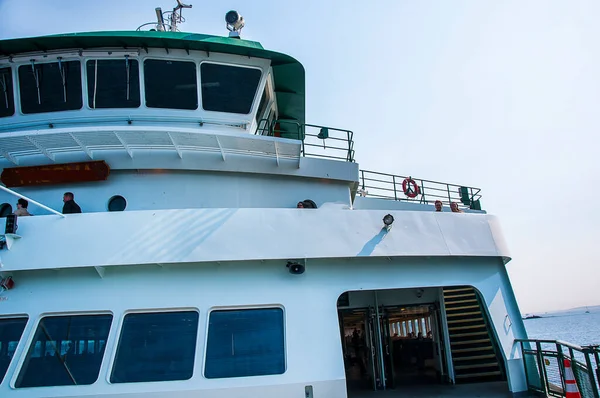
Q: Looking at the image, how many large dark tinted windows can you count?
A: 9